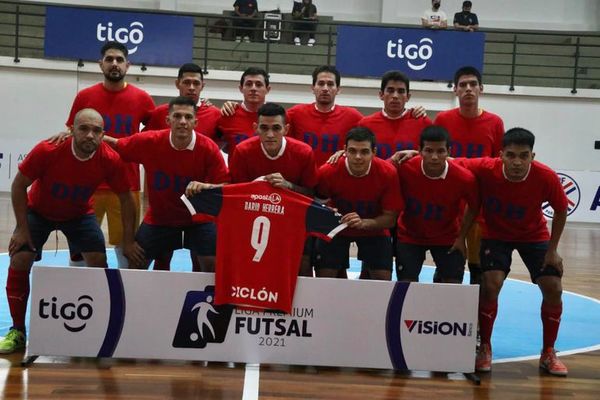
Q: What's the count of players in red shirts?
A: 12